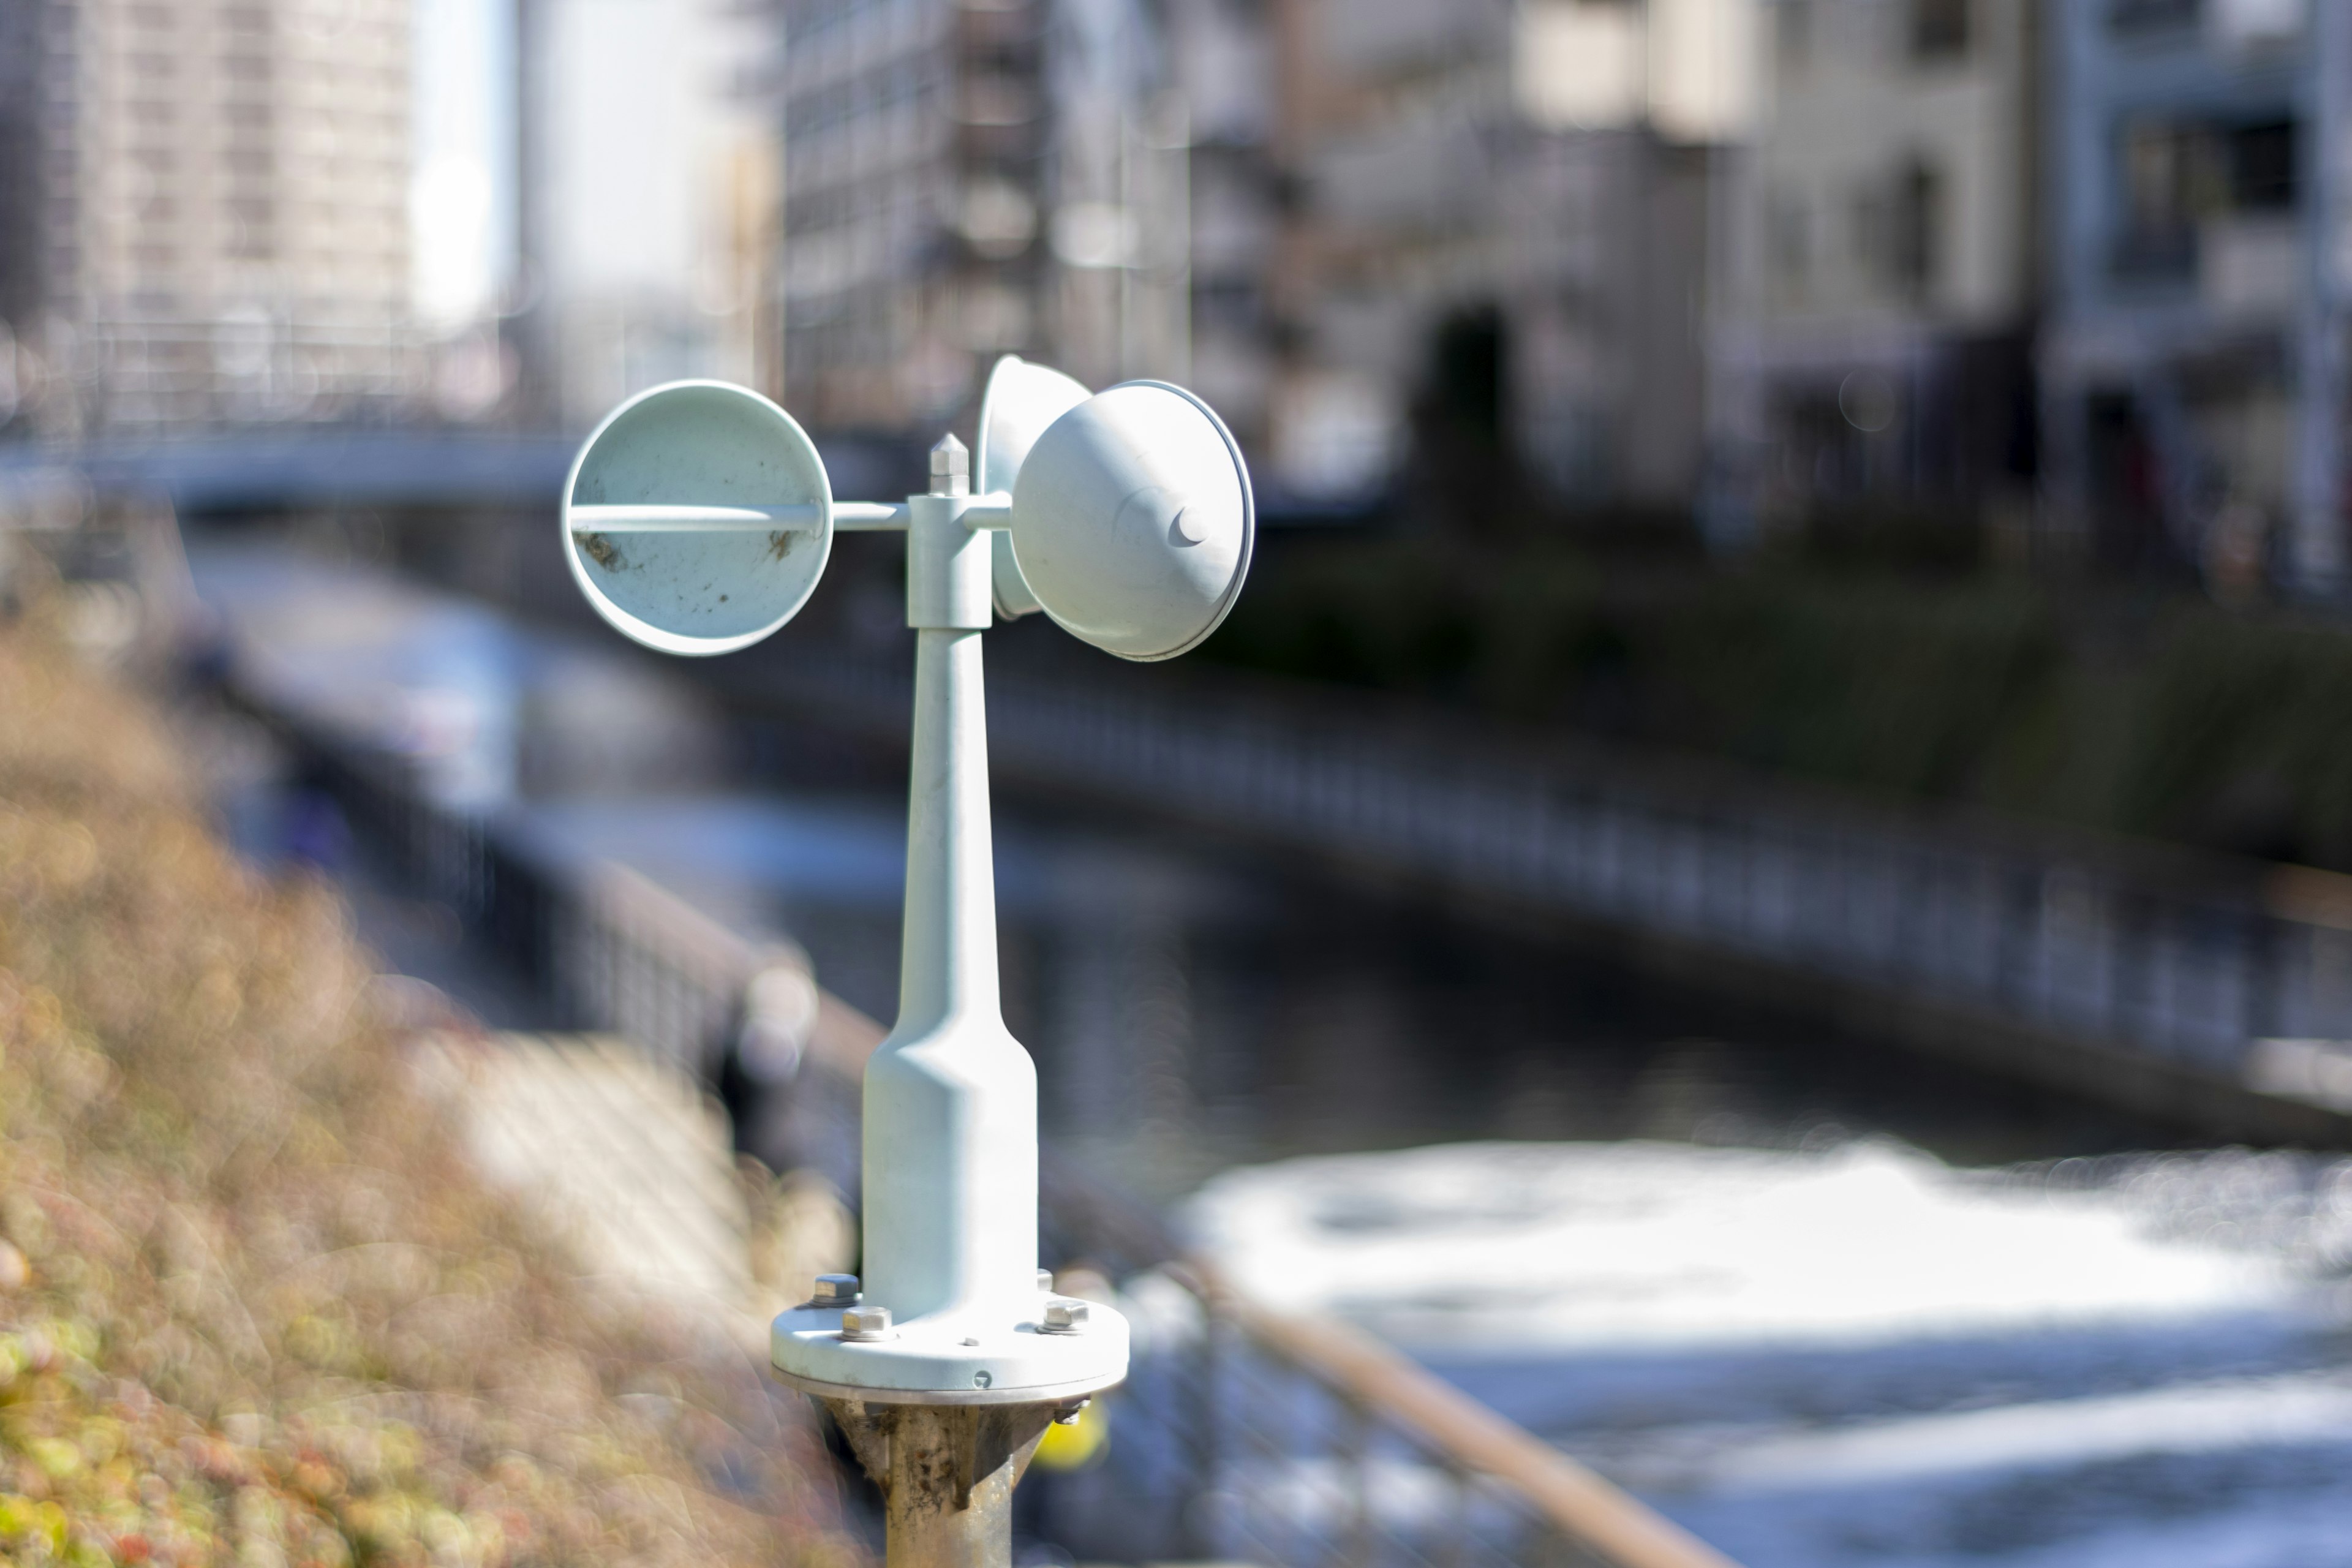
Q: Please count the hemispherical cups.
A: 3